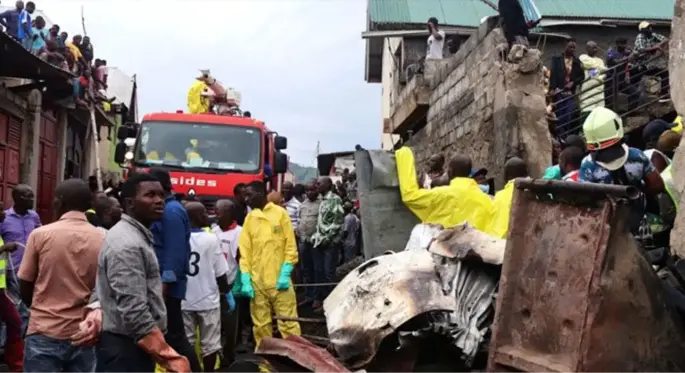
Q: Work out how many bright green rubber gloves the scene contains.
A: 2